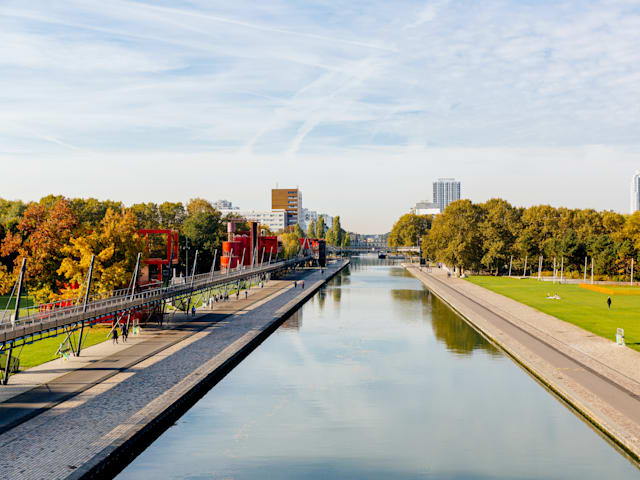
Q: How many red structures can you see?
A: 3